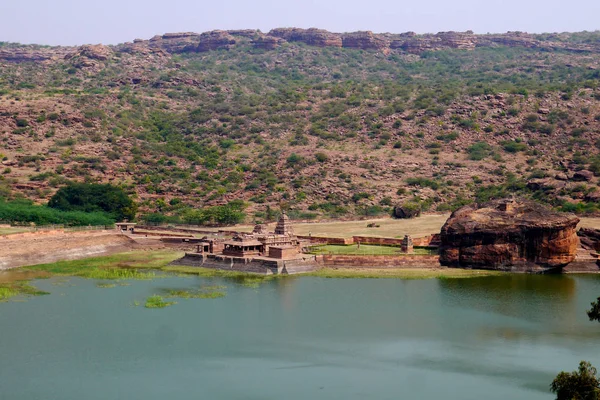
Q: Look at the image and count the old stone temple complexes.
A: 1